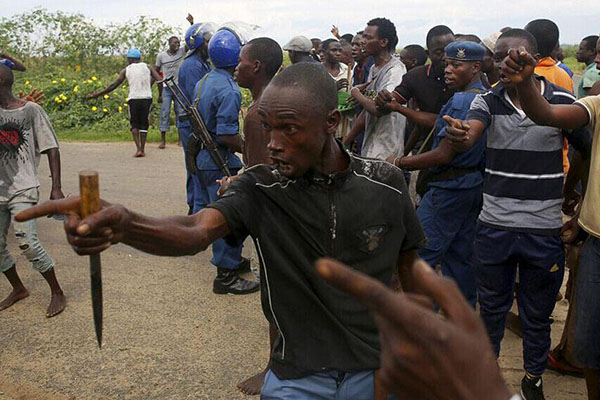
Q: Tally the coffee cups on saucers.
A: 0